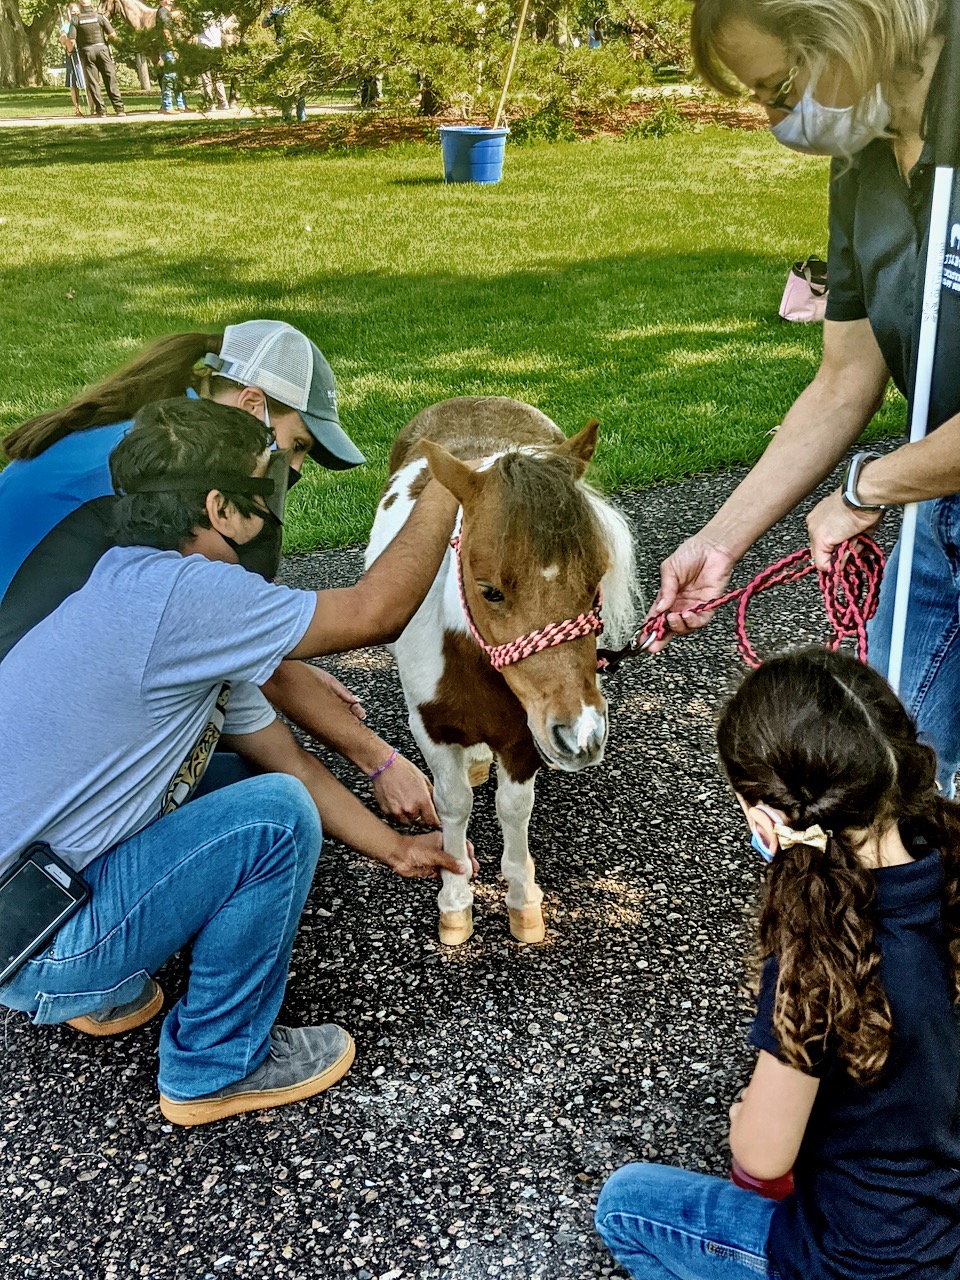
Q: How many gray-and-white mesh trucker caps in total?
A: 1